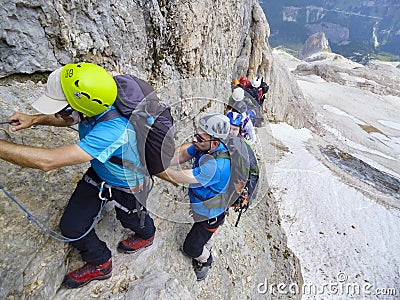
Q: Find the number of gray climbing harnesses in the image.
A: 1